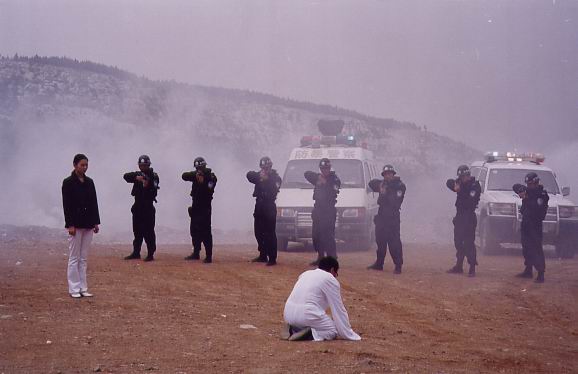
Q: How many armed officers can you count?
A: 7